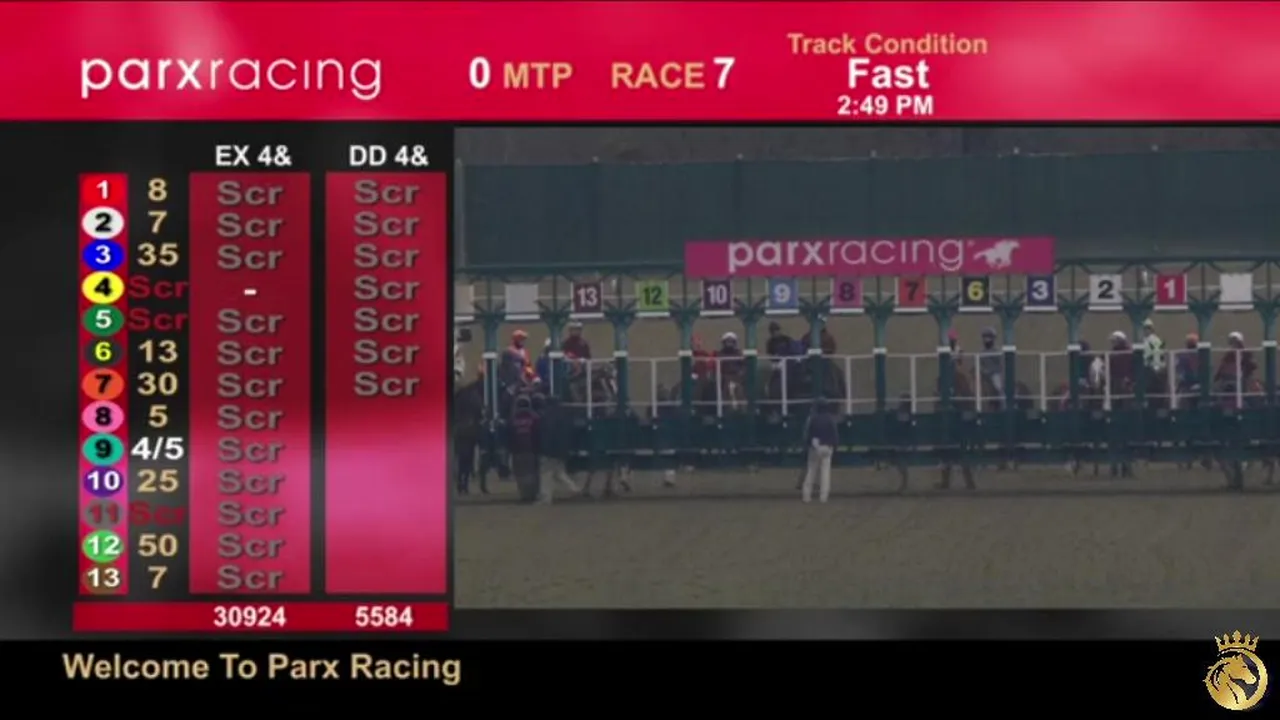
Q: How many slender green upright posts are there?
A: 13